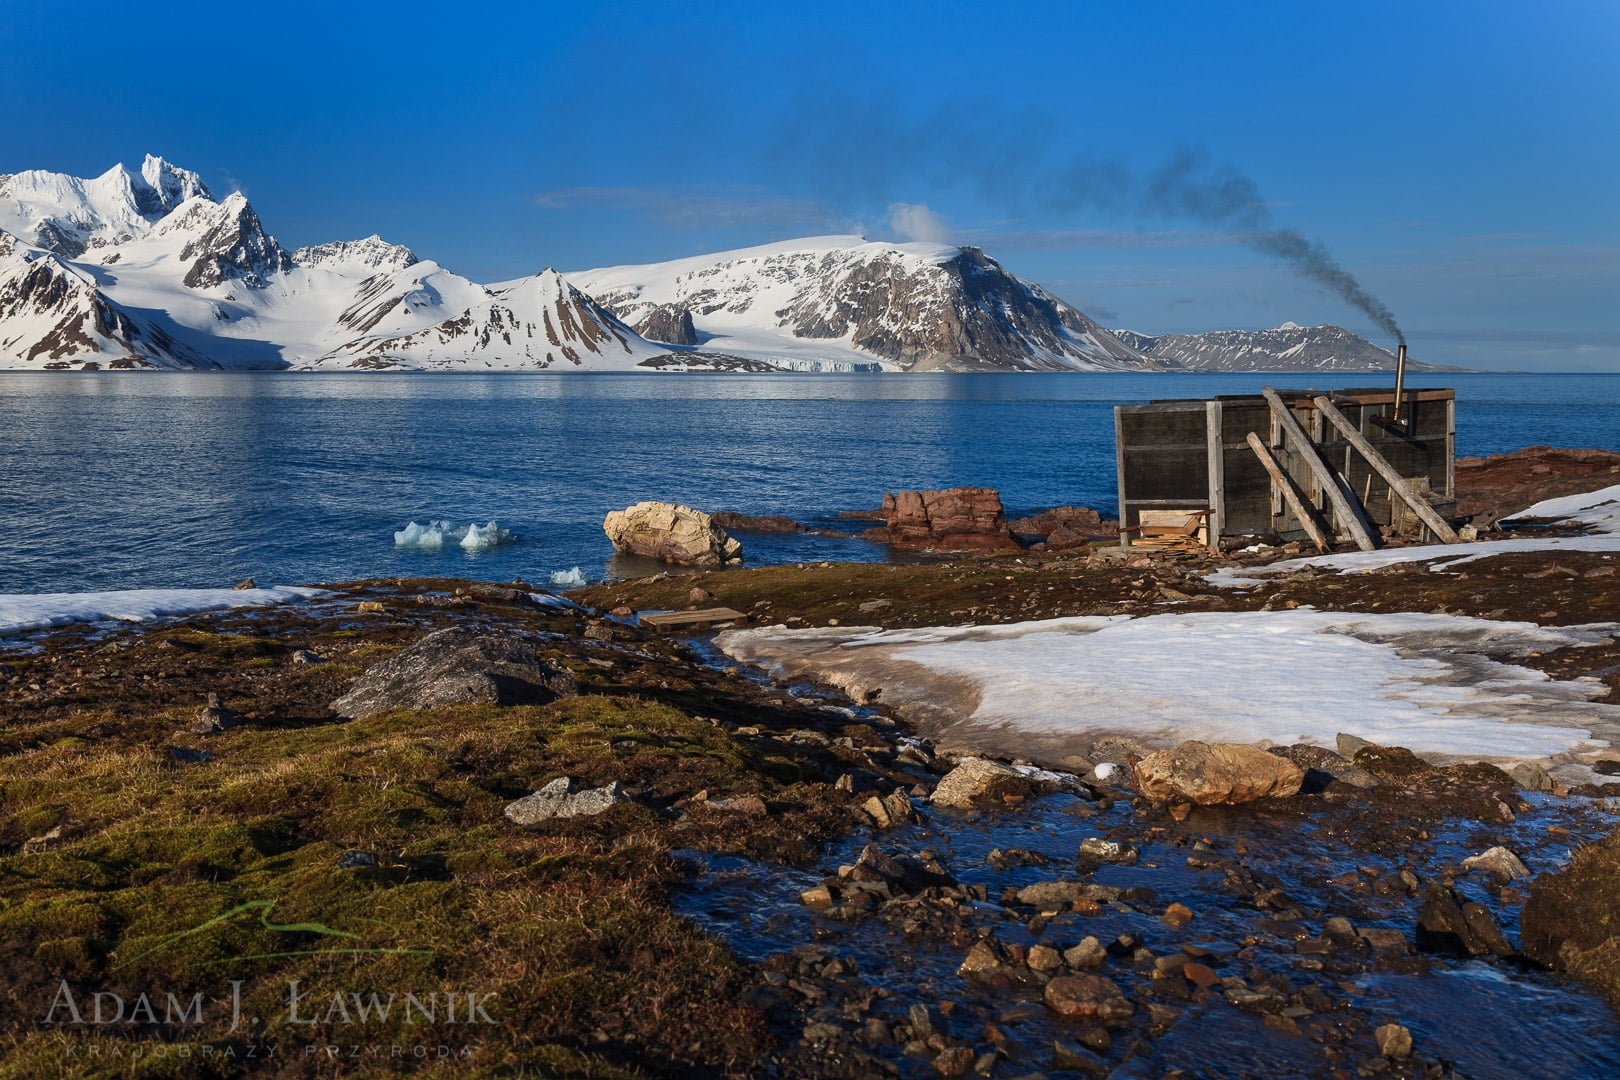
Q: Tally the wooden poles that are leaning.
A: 3